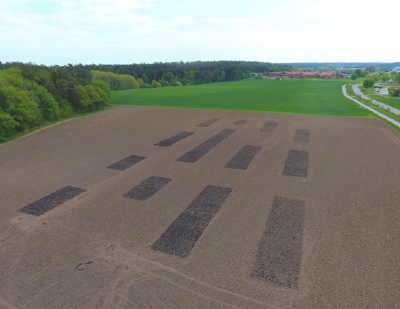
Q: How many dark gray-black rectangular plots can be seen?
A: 13